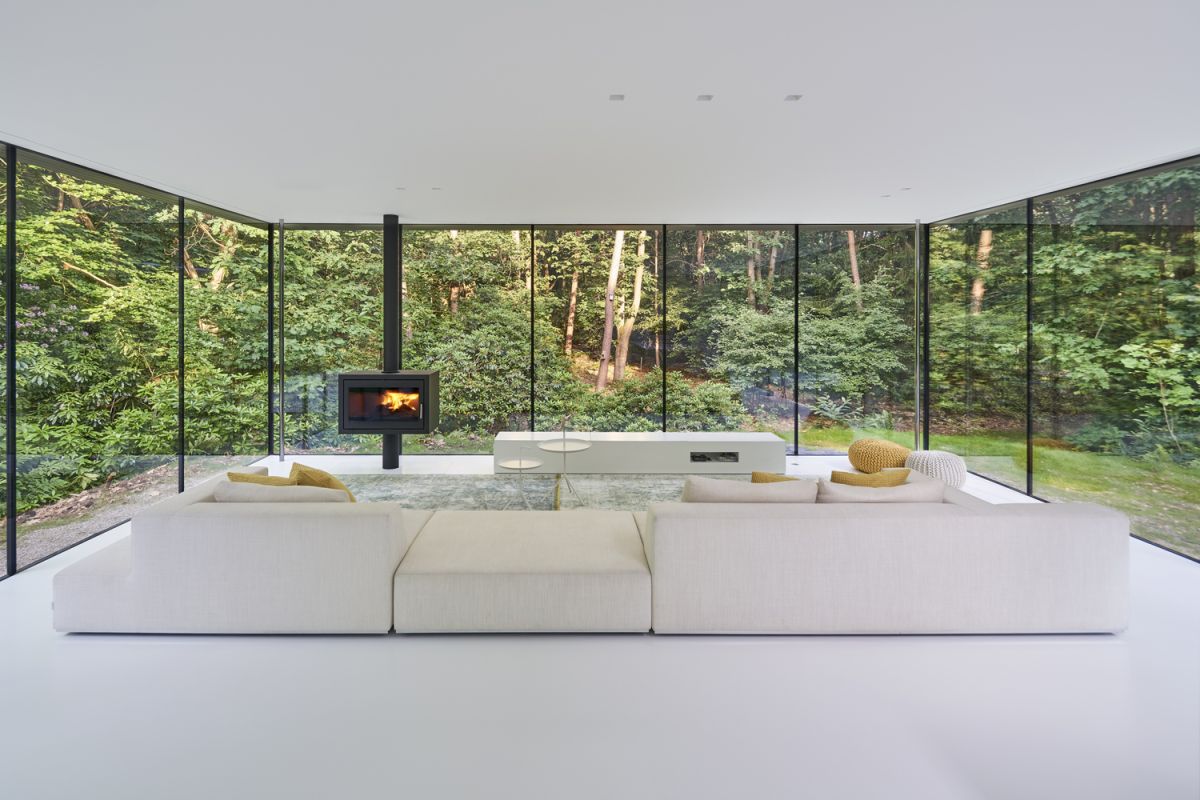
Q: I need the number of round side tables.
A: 2